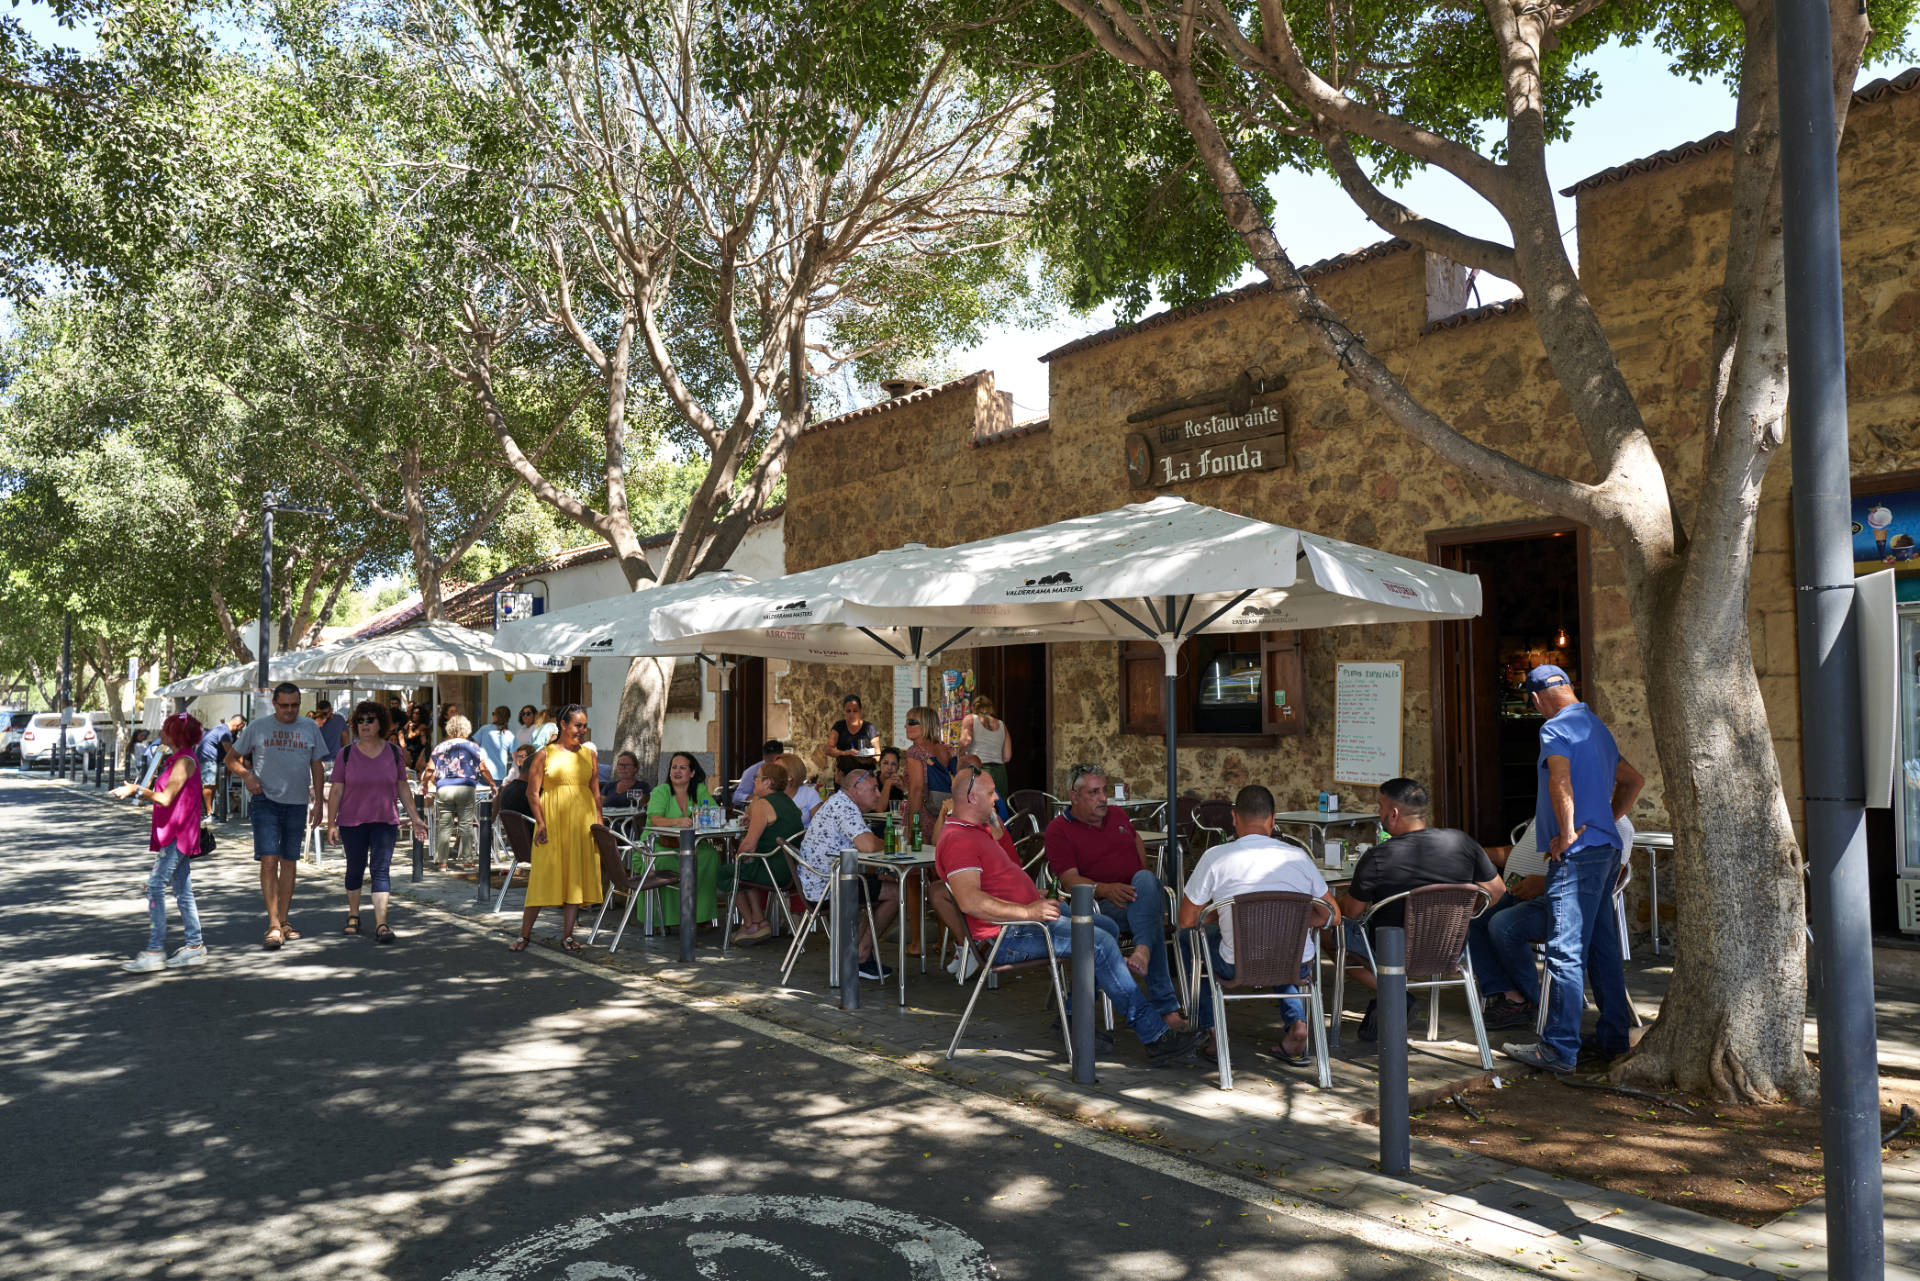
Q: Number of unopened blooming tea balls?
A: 0